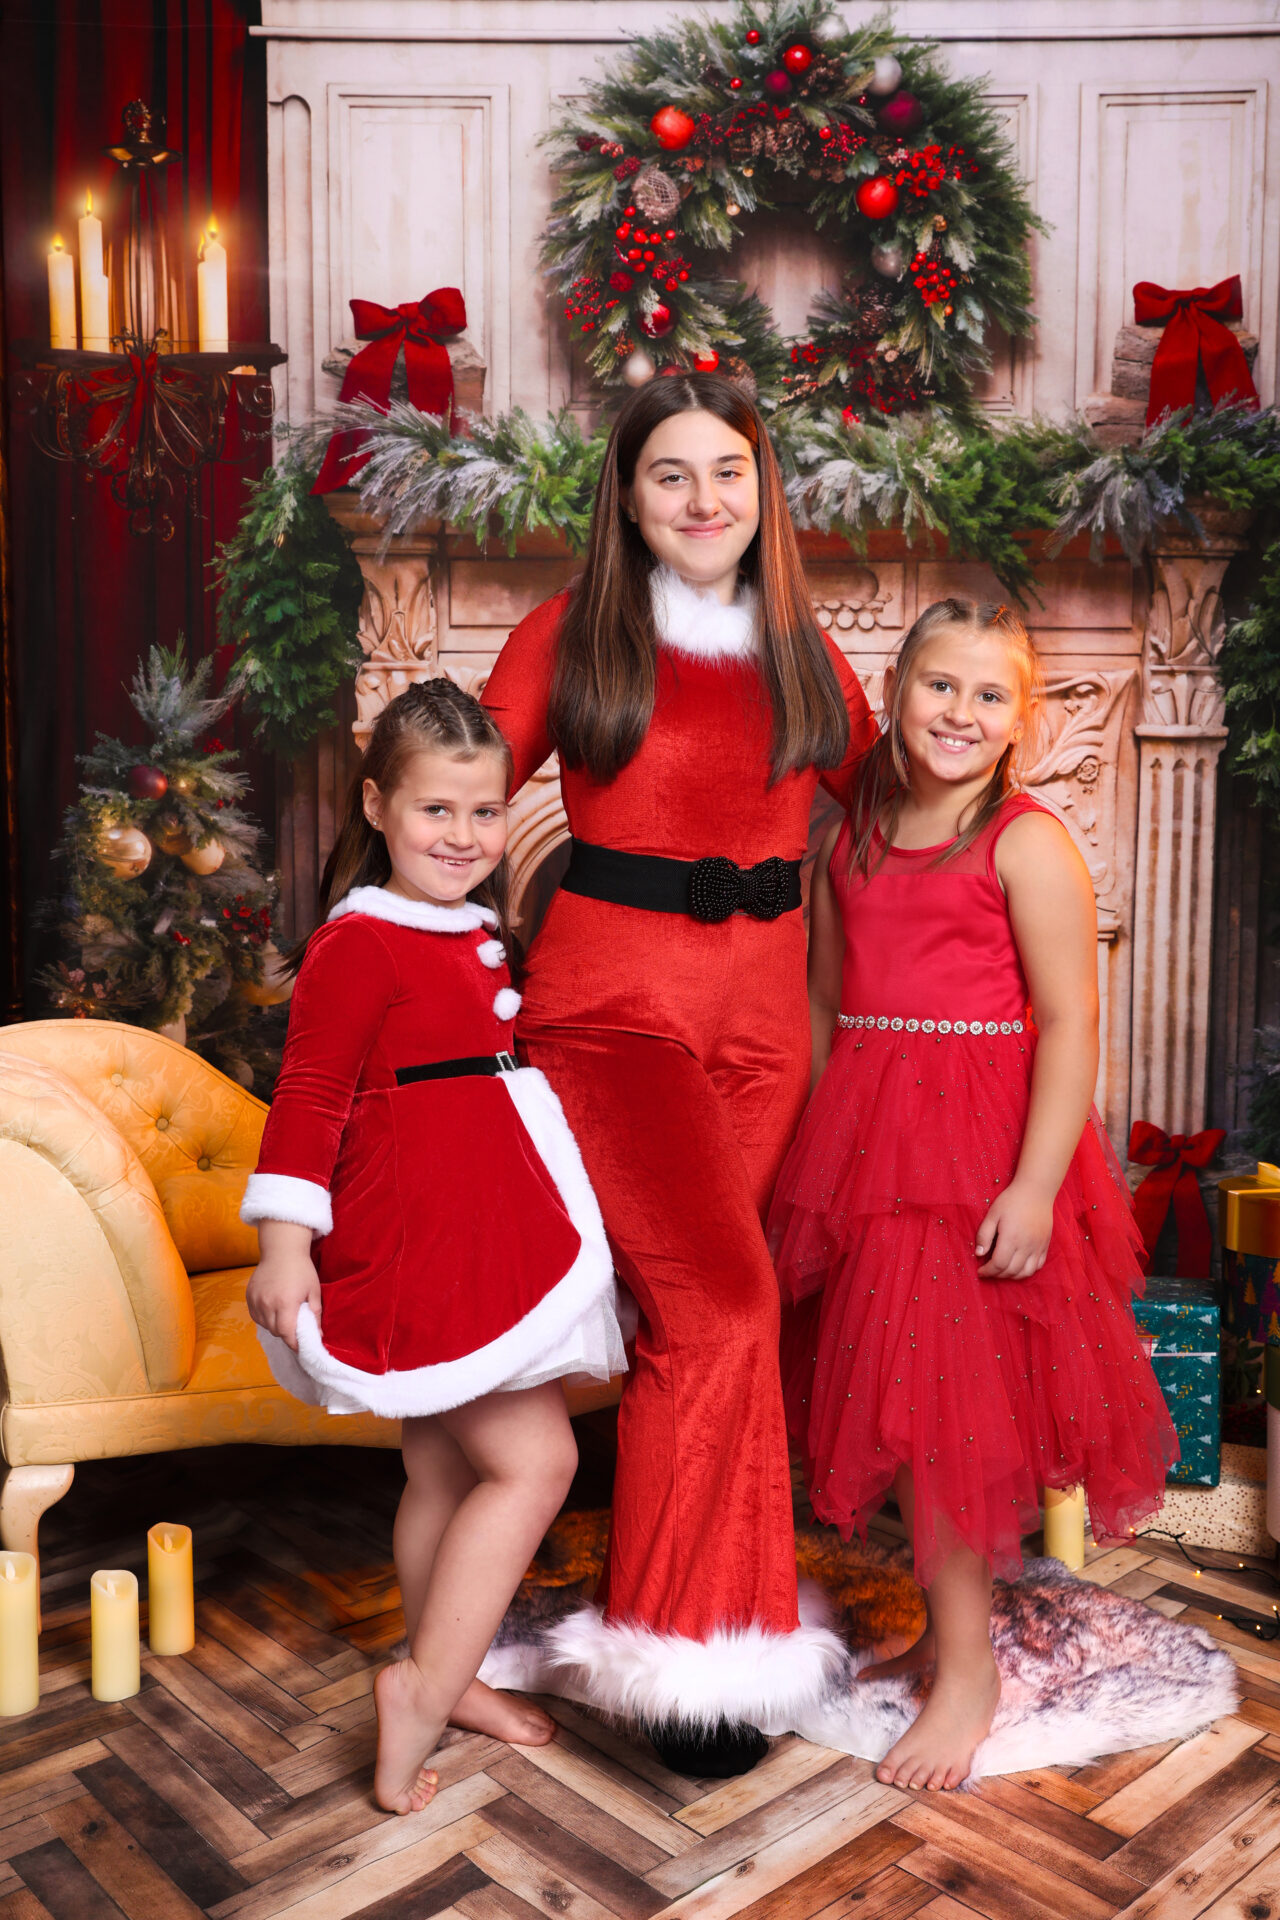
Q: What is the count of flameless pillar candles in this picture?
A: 4